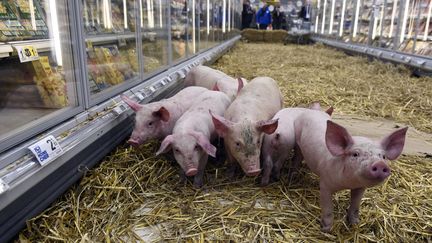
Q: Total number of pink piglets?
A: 6